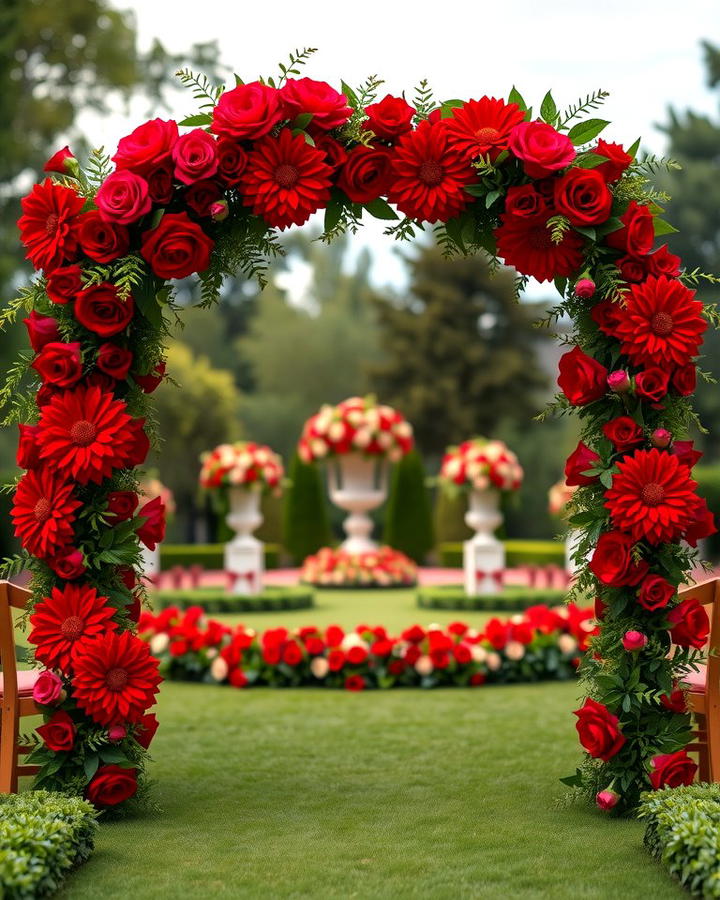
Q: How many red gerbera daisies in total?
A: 11